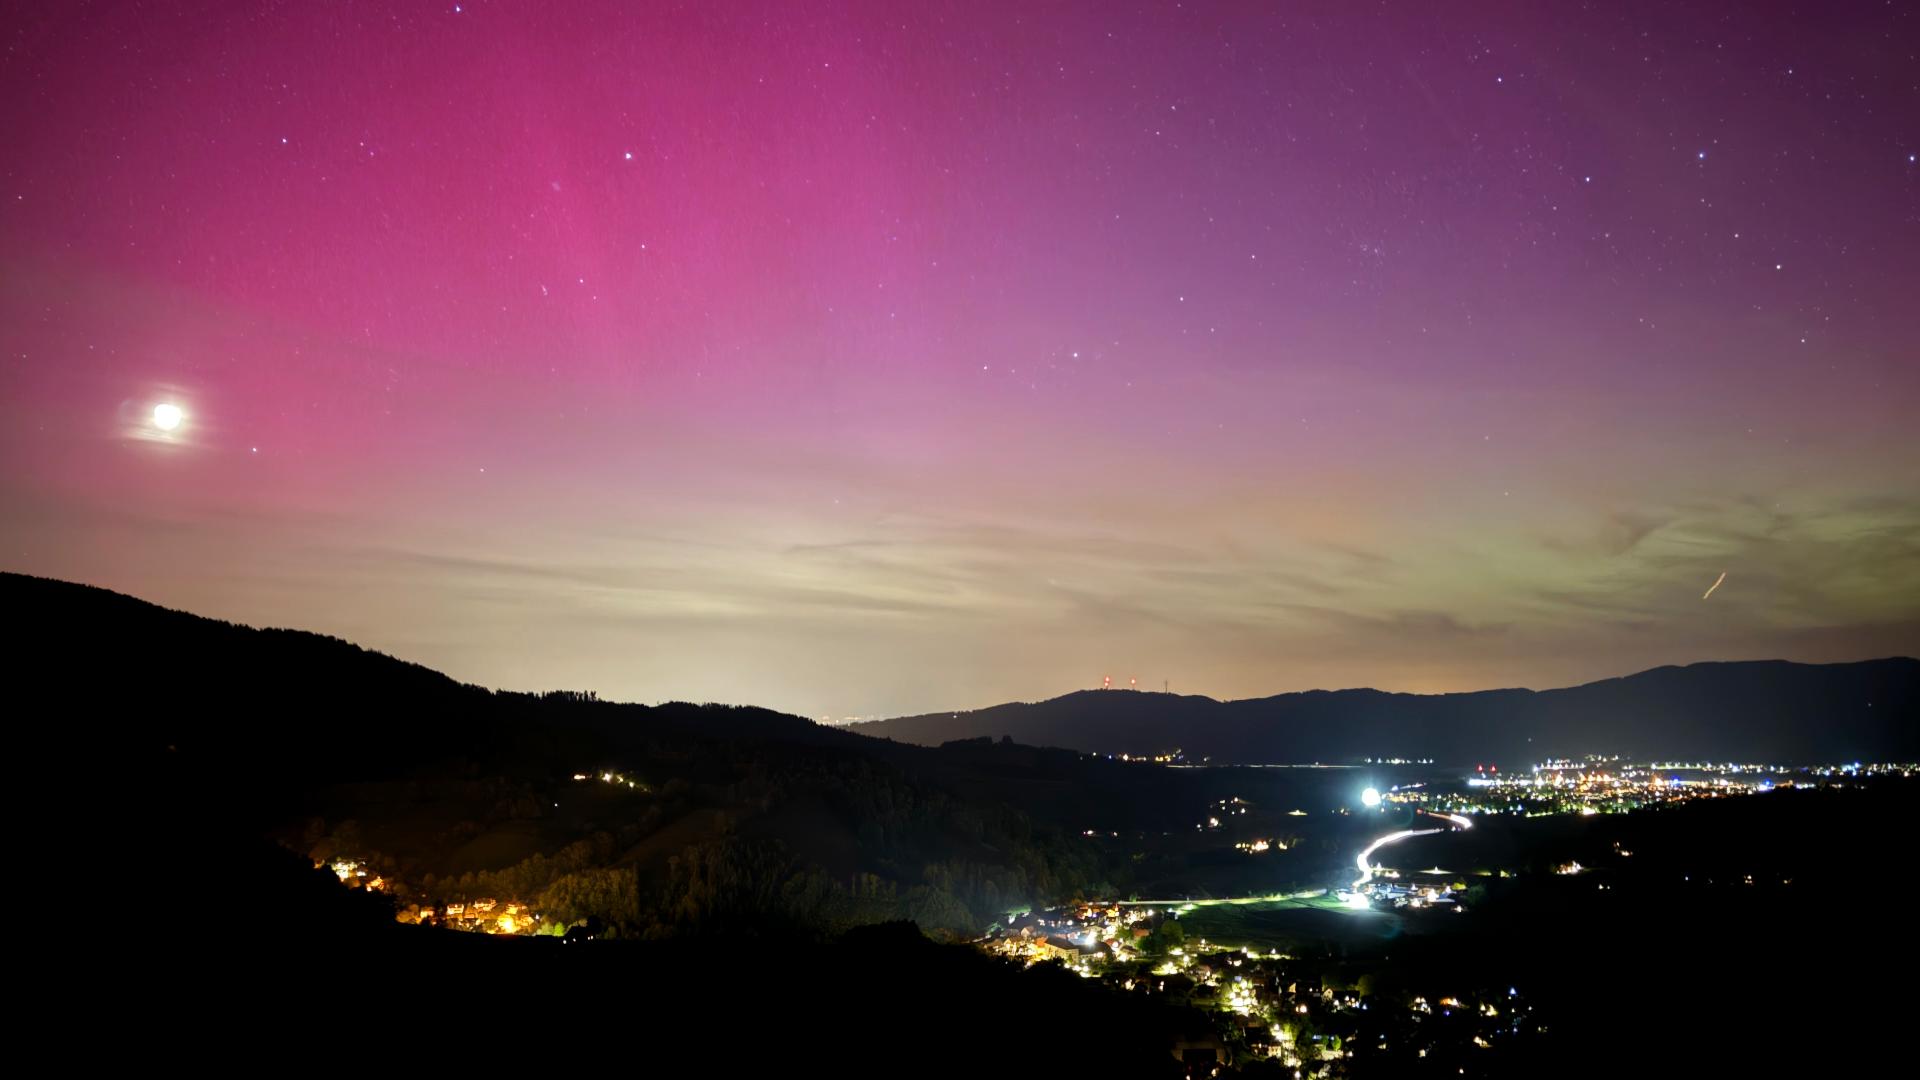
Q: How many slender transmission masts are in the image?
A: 3